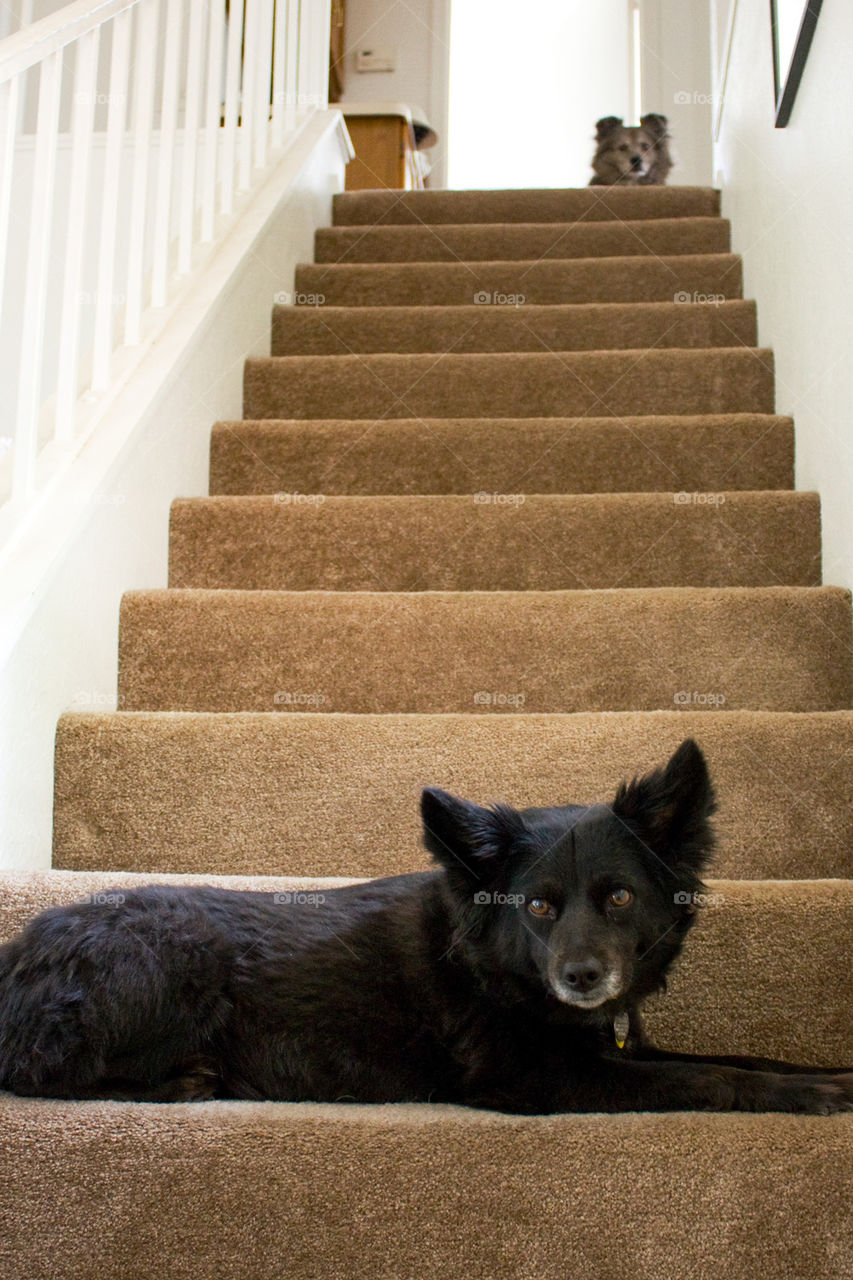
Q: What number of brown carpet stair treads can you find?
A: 11